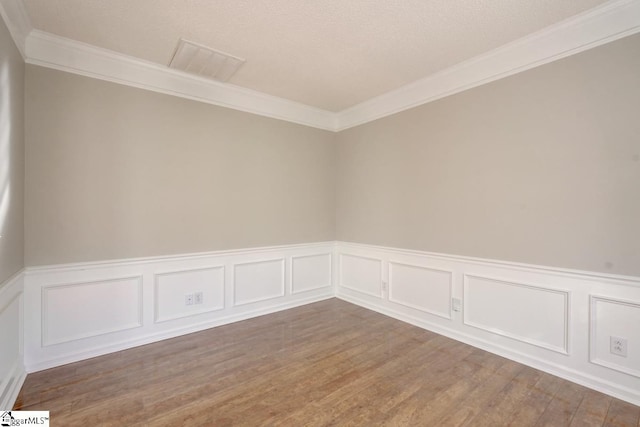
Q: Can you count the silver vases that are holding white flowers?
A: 0